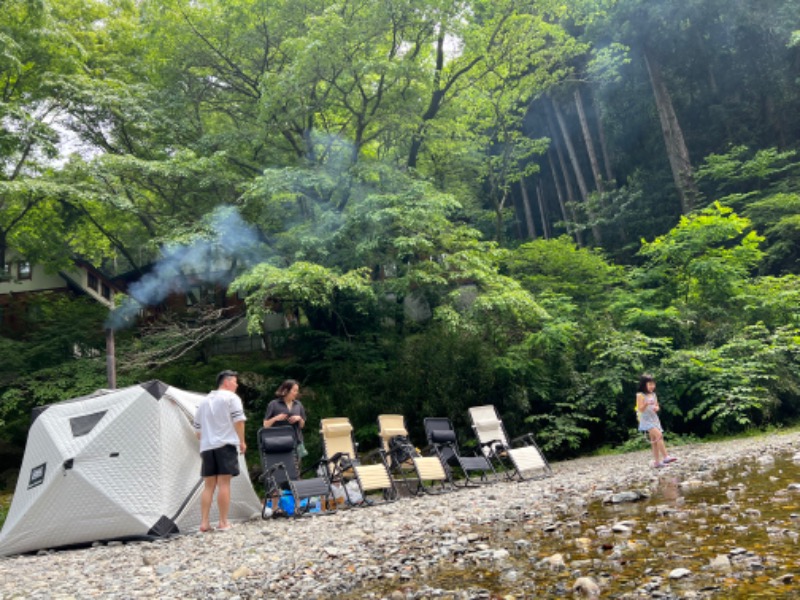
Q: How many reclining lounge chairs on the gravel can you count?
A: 5